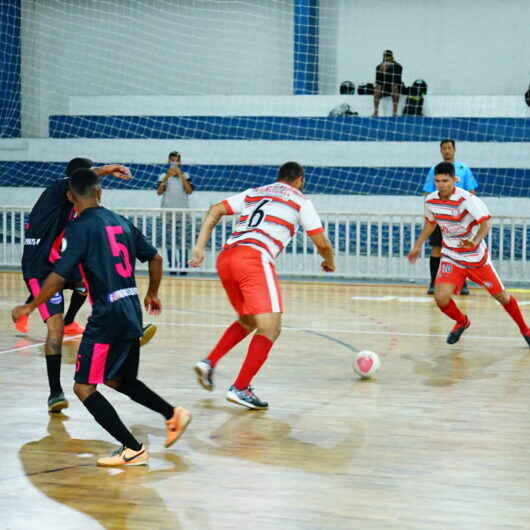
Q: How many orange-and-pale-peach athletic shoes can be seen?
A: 2